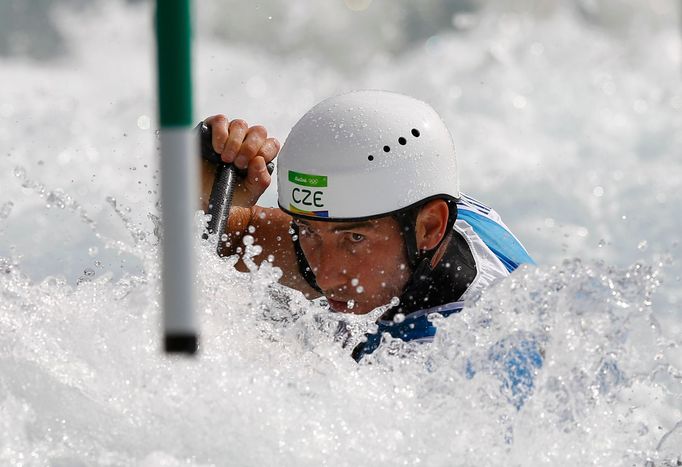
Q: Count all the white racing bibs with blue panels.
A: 1